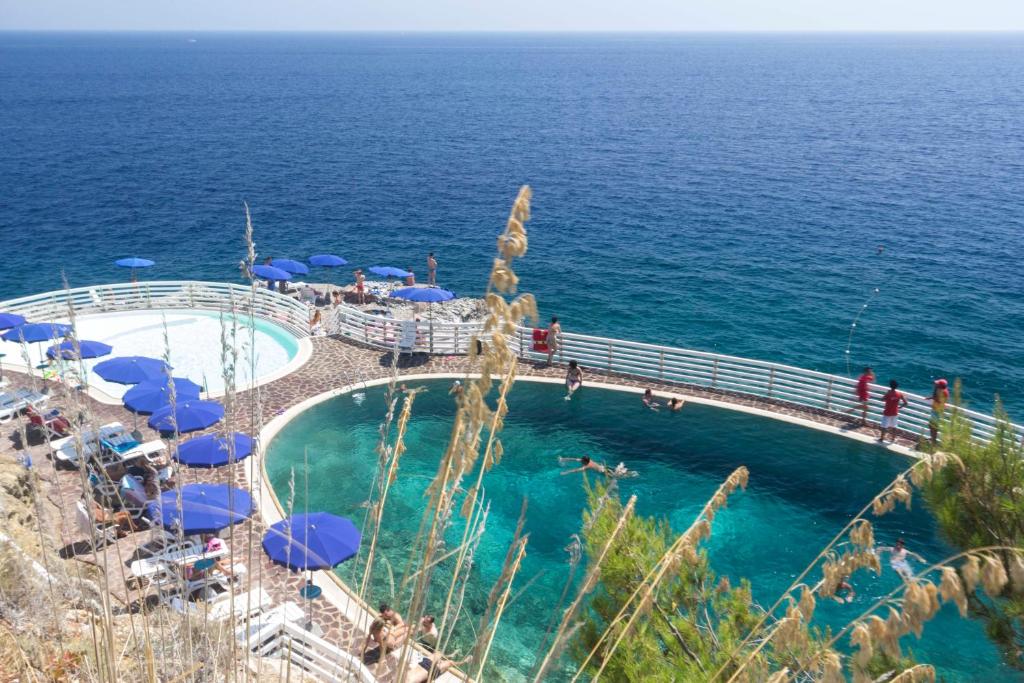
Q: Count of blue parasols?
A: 15